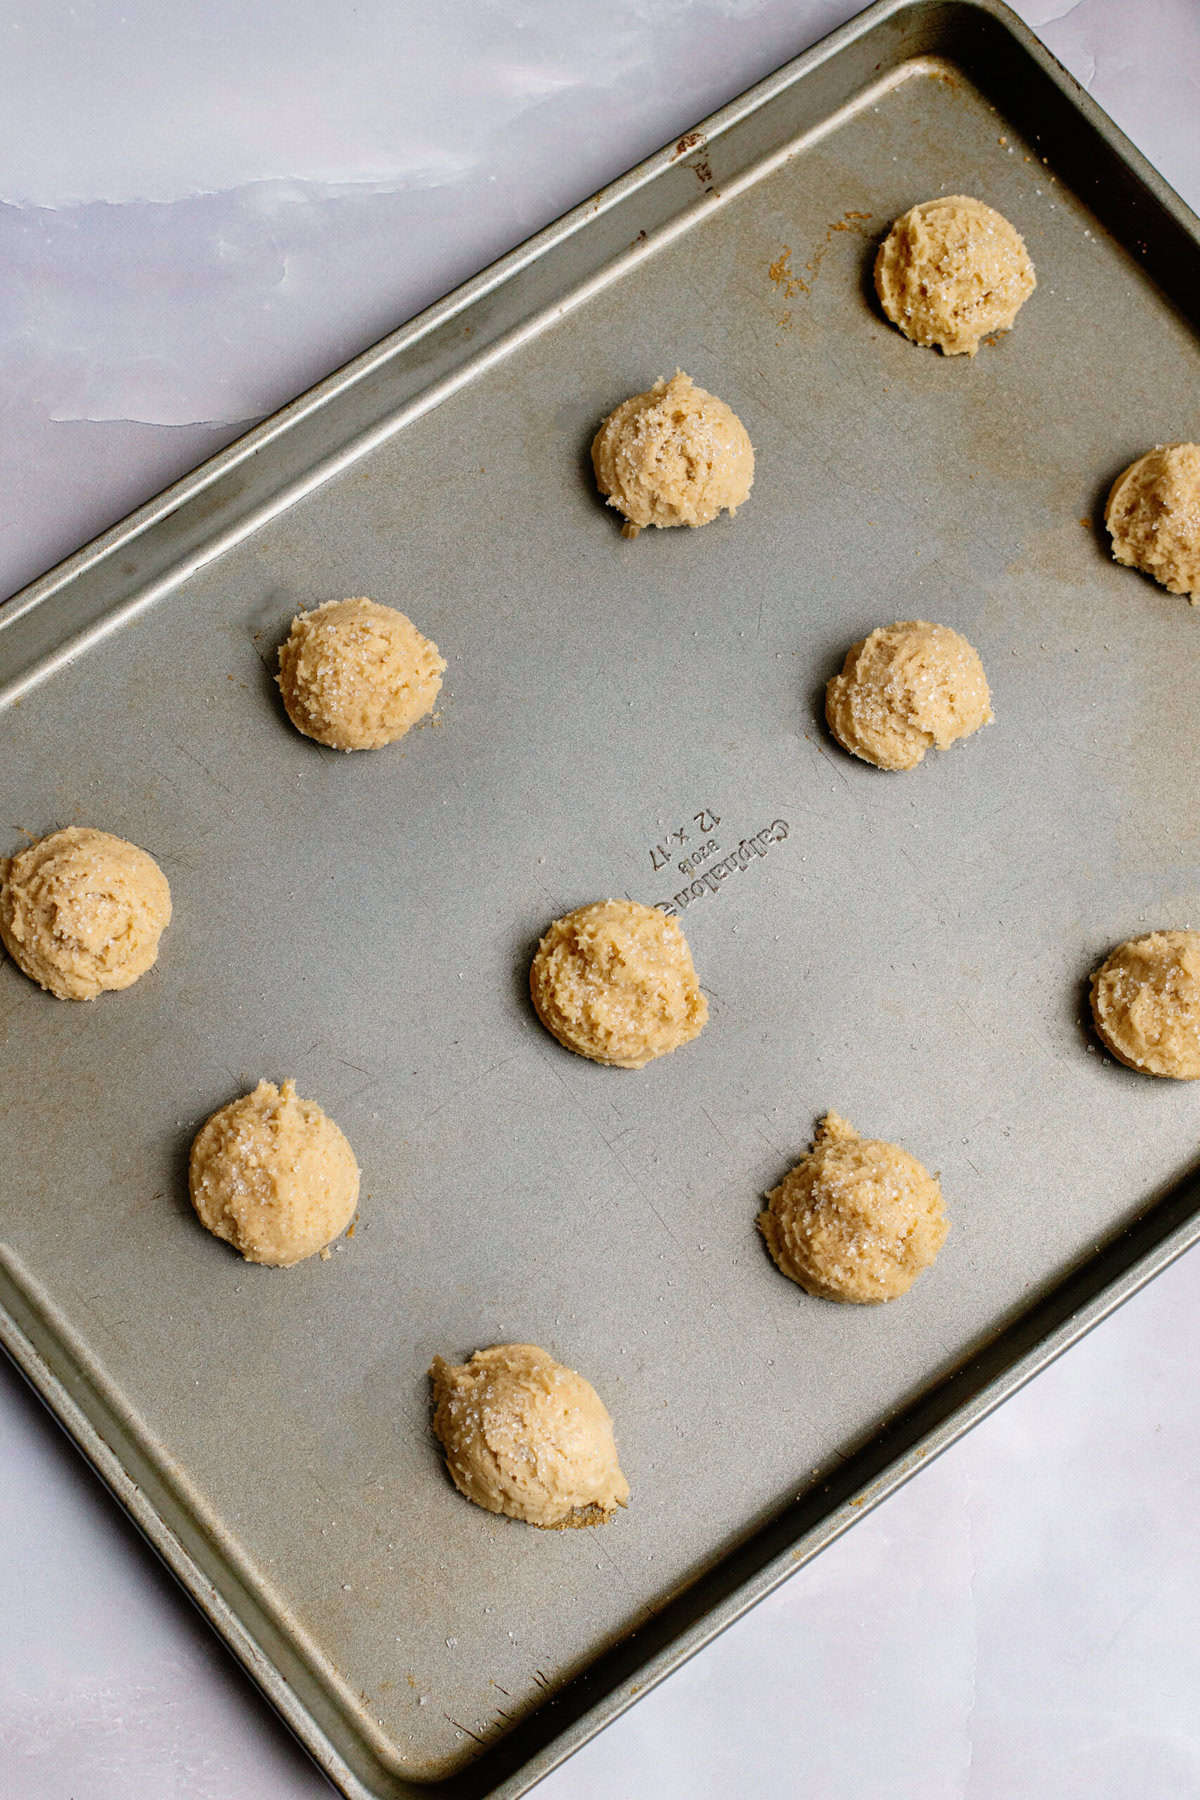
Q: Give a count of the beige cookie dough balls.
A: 11